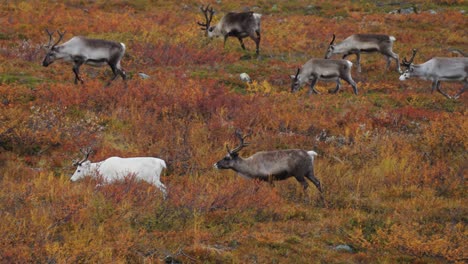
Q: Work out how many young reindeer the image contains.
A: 2